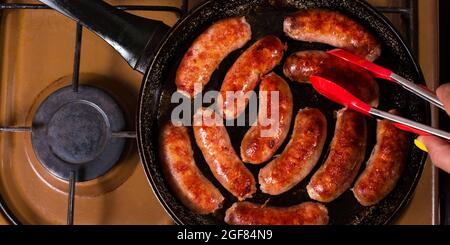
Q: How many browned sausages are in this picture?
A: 11